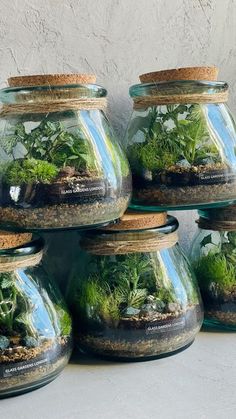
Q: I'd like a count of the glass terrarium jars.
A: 5